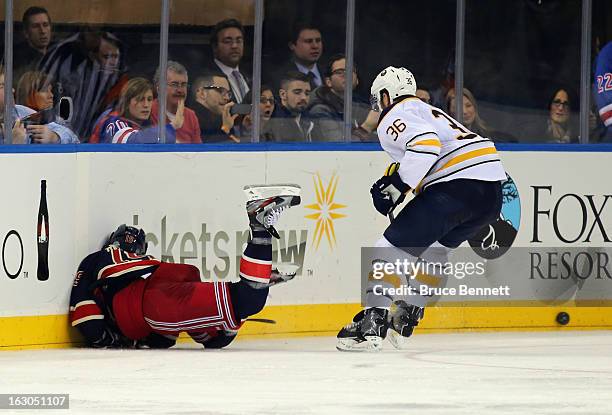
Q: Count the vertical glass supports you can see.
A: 6